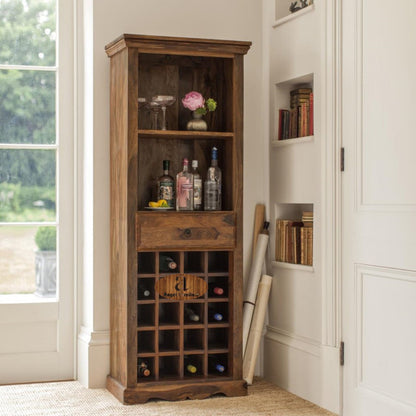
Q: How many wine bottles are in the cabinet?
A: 8